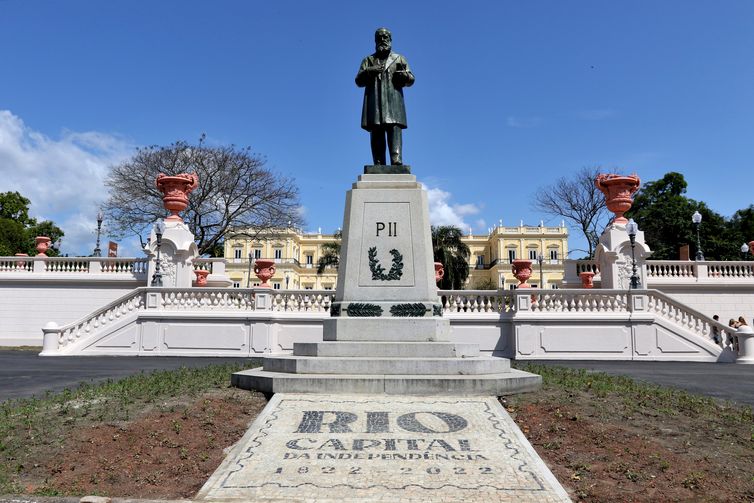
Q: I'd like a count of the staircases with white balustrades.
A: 2